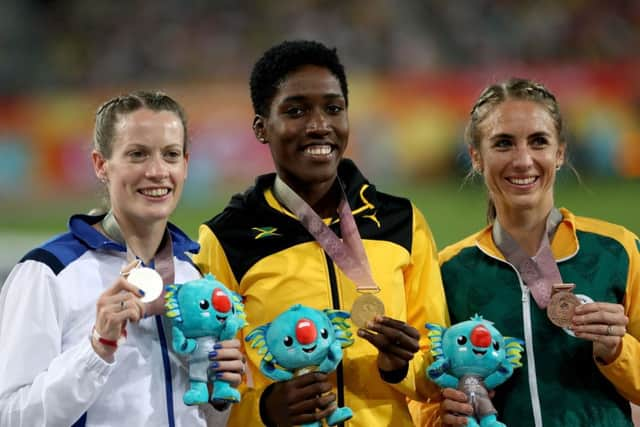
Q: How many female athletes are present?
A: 3